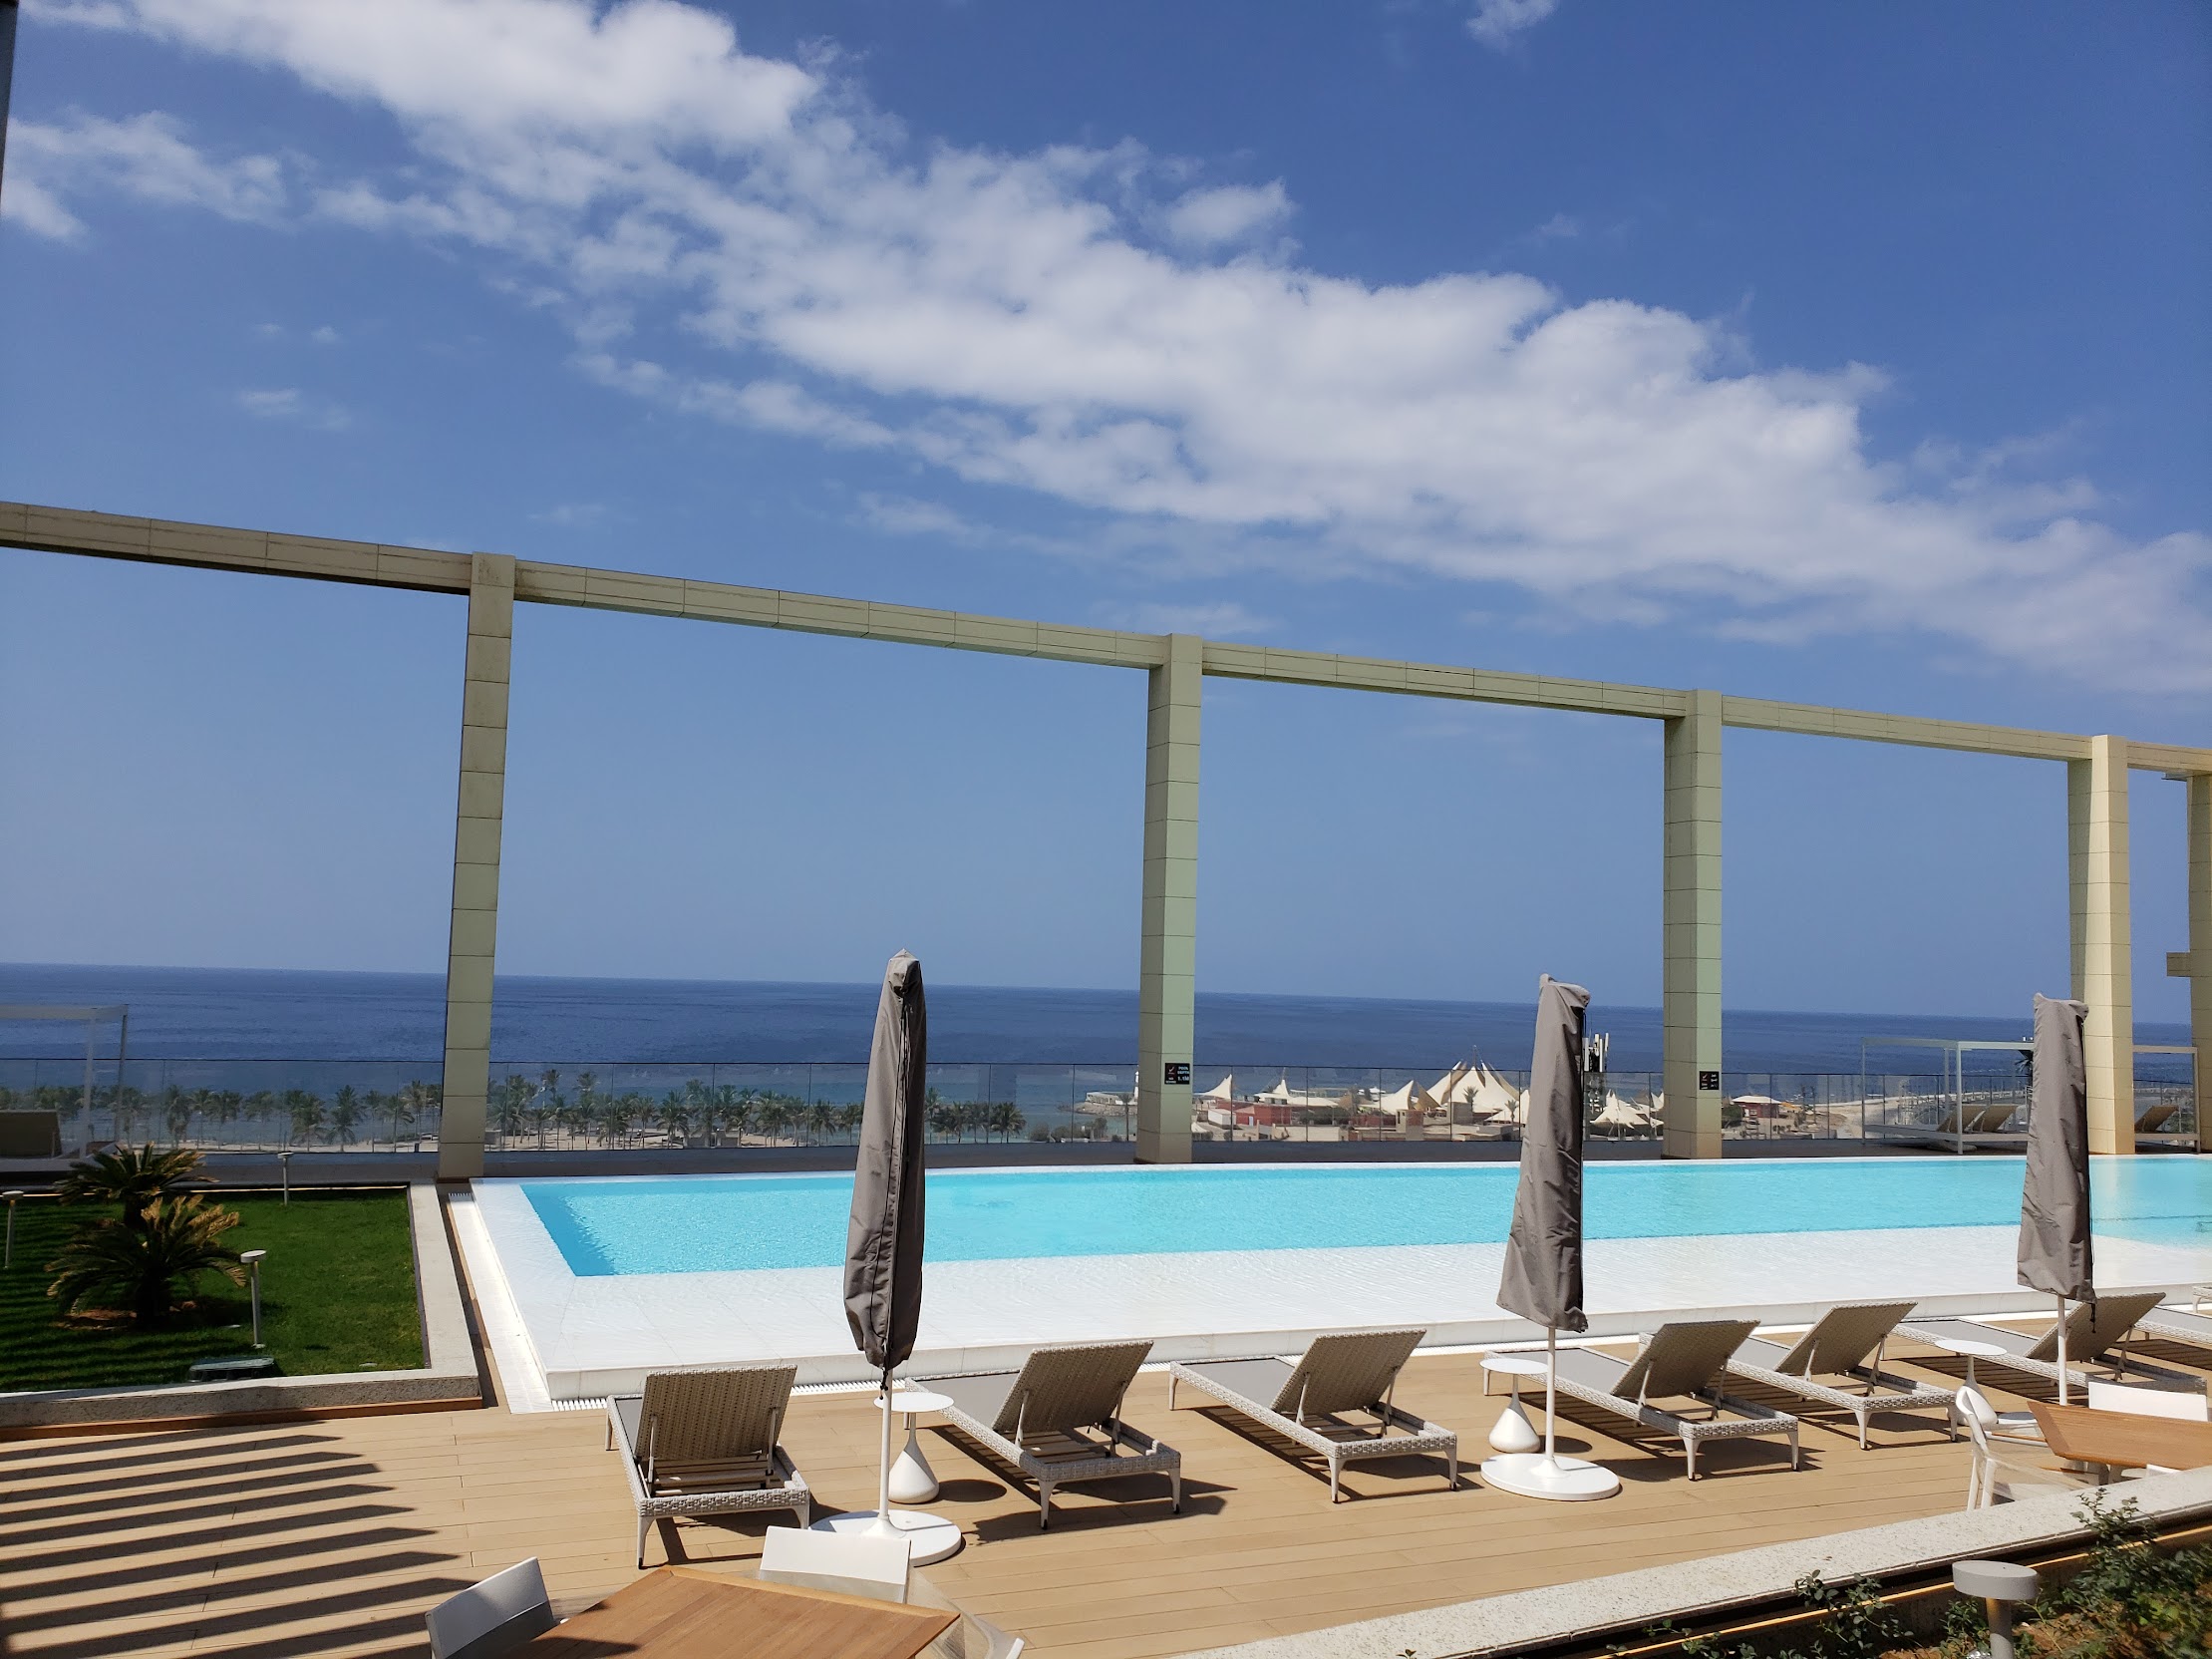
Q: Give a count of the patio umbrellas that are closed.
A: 3